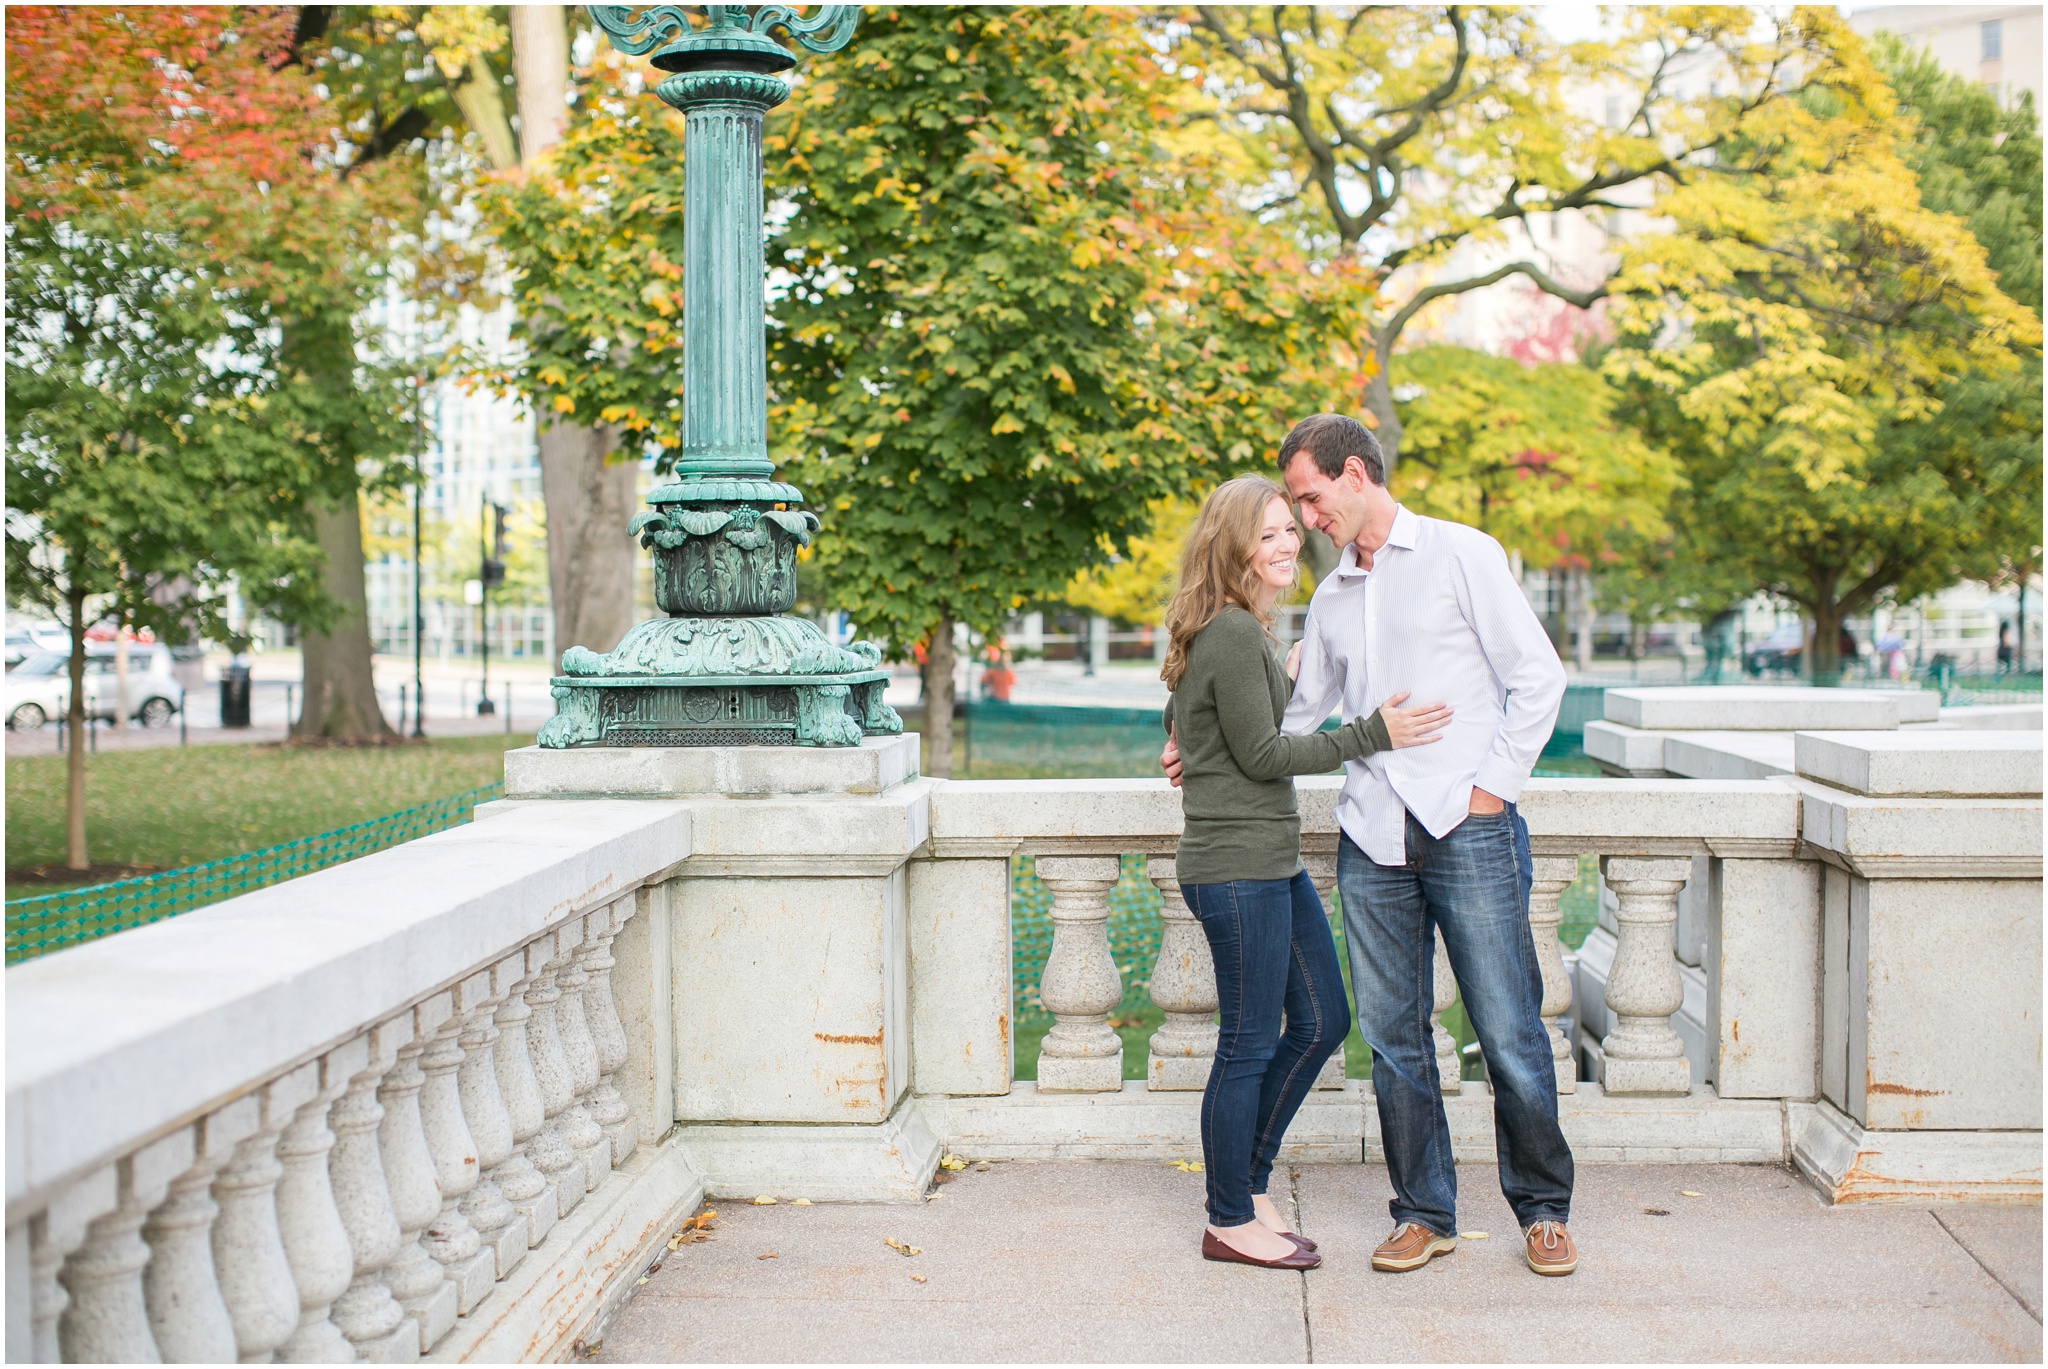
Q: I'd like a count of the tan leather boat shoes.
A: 2